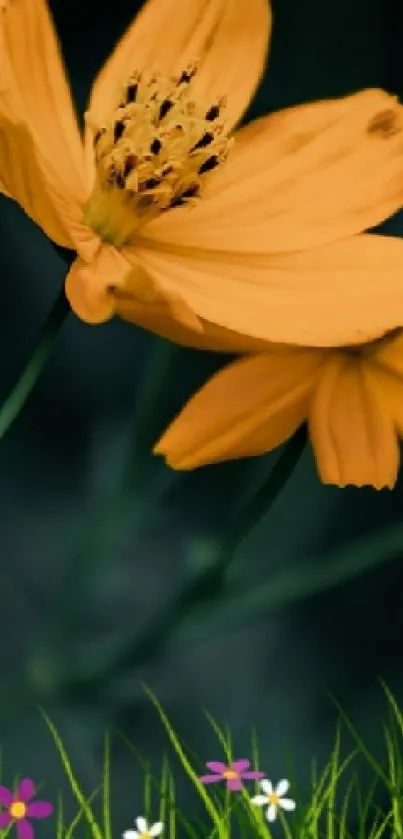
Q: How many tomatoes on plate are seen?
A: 0